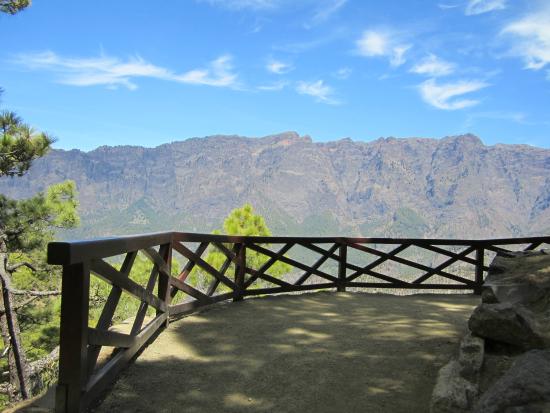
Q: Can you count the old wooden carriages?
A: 0